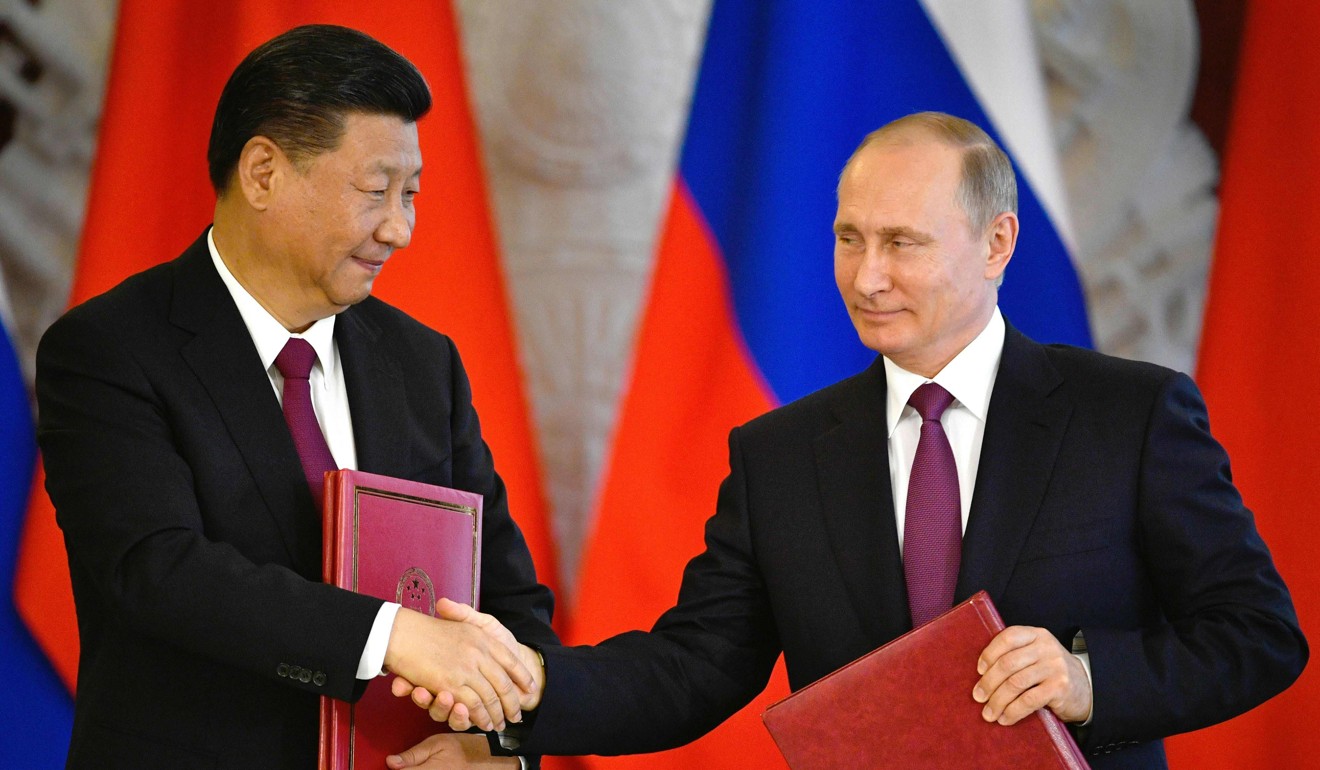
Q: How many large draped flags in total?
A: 4